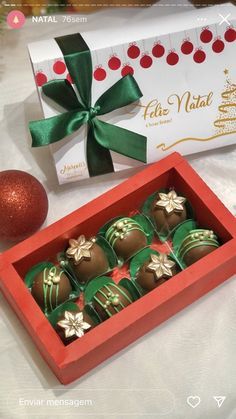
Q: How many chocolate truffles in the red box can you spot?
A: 8